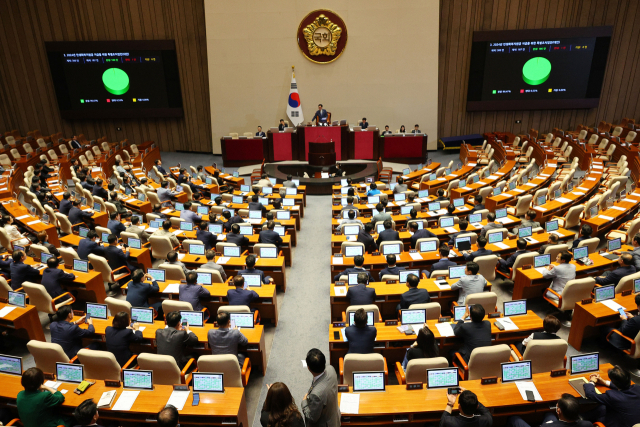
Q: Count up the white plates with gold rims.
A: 0